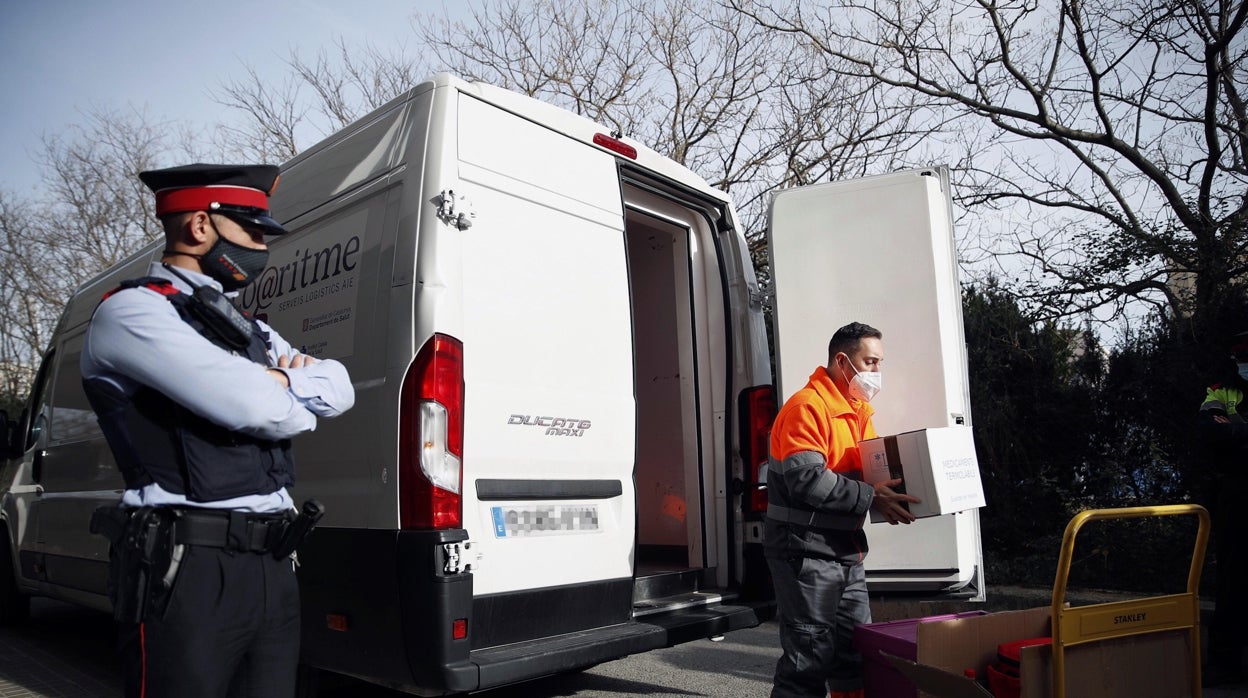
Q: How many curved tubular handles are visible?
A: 1